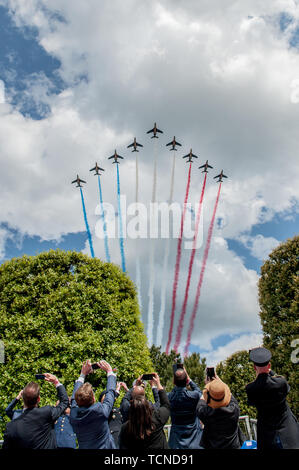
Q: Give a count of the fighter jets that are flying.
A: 9